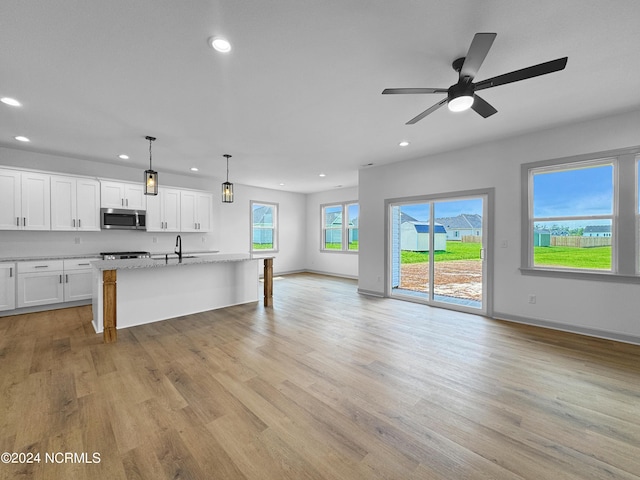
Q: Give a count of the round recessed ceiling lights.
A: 8